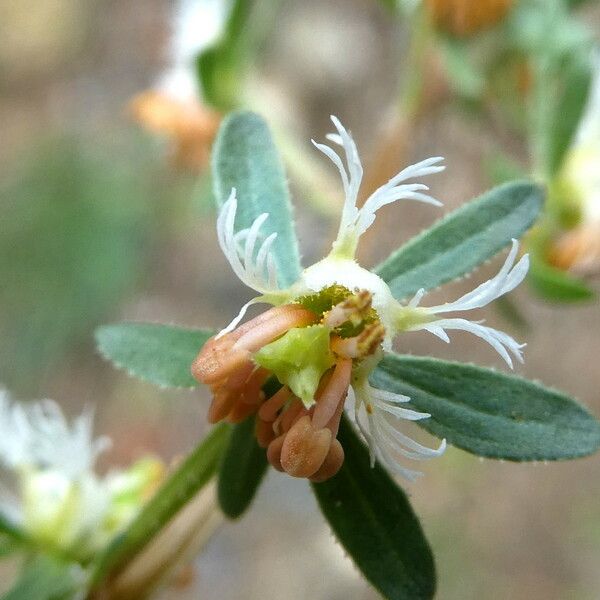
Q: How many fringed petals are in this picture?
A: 4